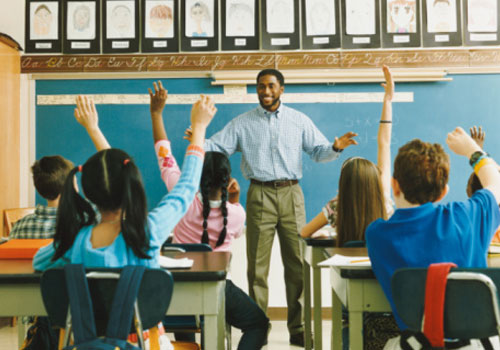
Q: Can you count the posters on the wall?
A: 12